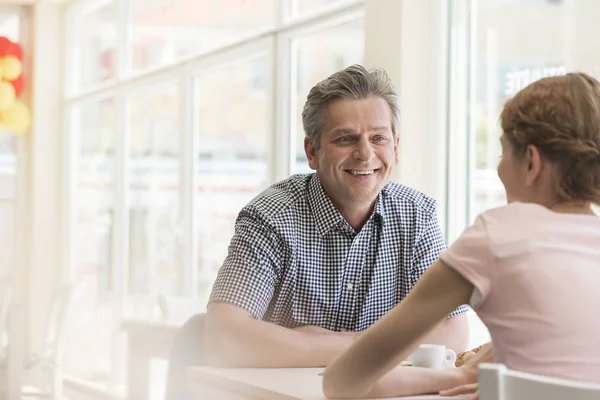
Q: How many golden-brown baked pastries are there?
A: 1